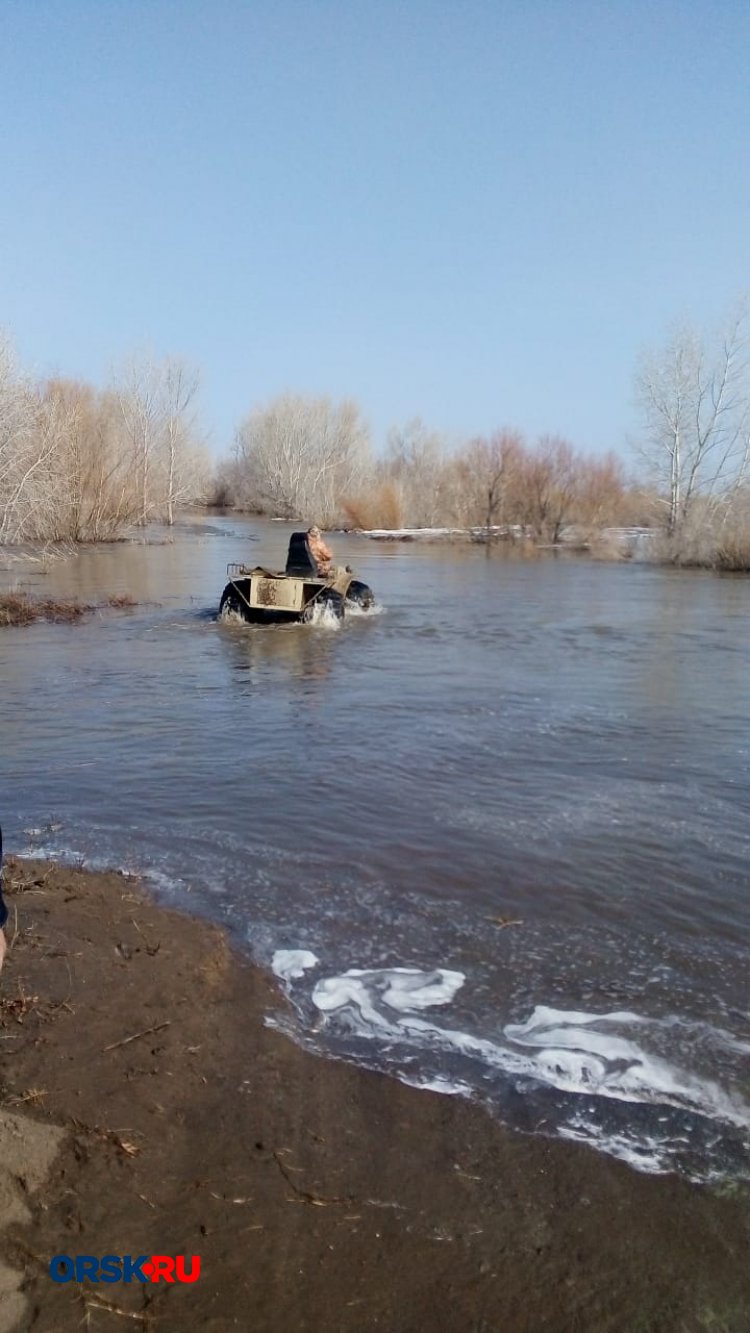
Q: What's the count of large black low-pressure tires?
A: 3